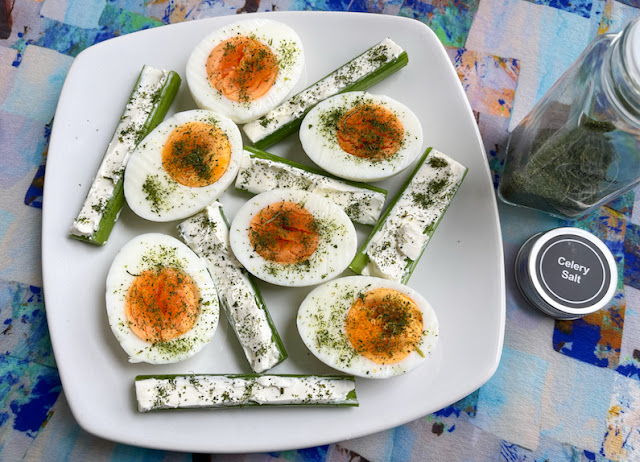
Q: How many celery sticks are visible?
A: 6